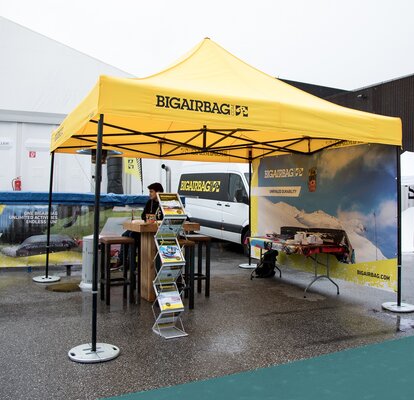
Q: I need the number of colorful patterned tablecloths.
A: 1